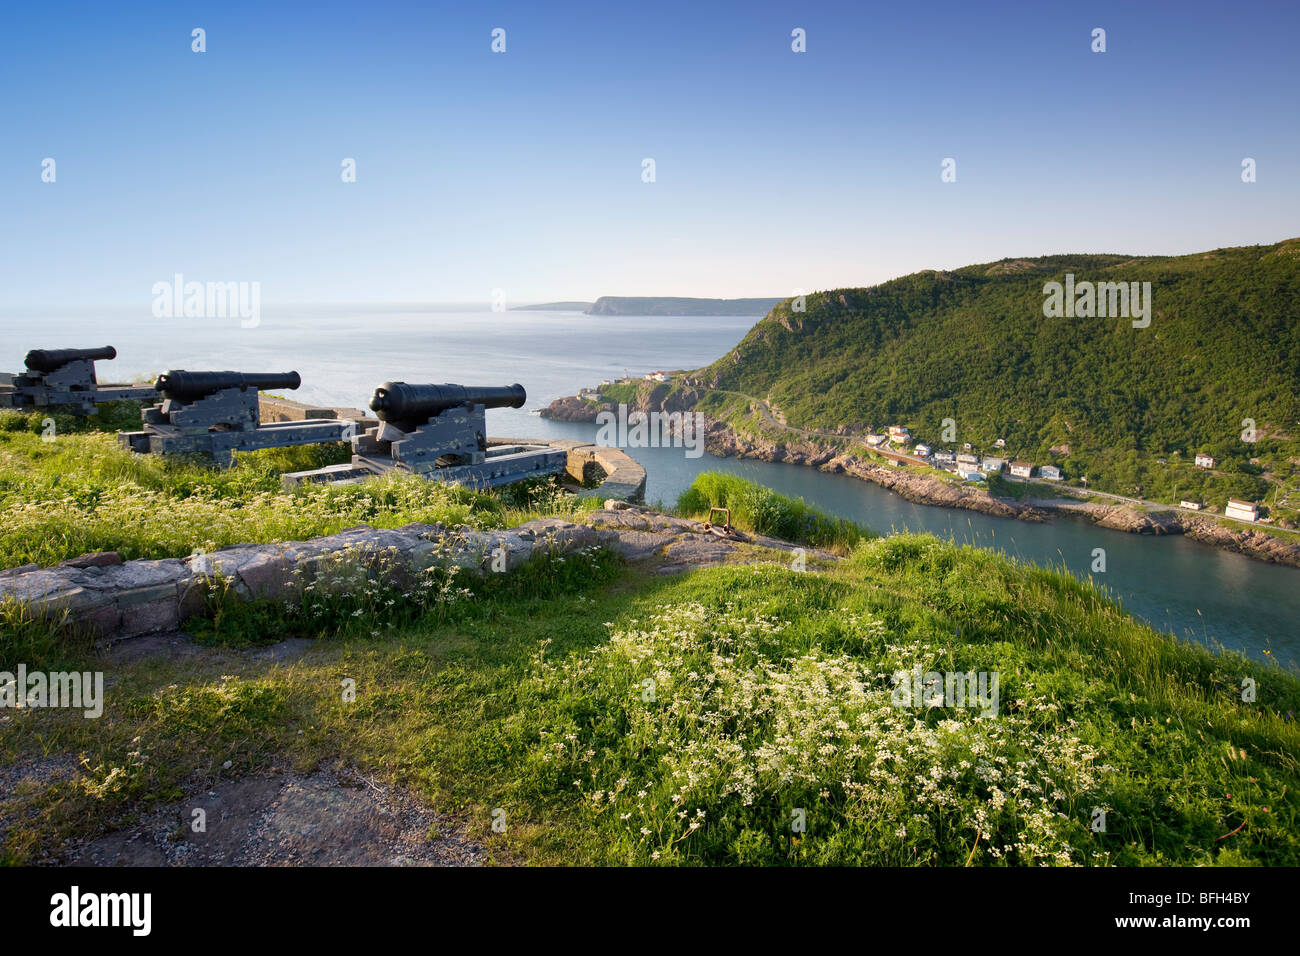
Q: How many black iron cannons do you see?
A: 3